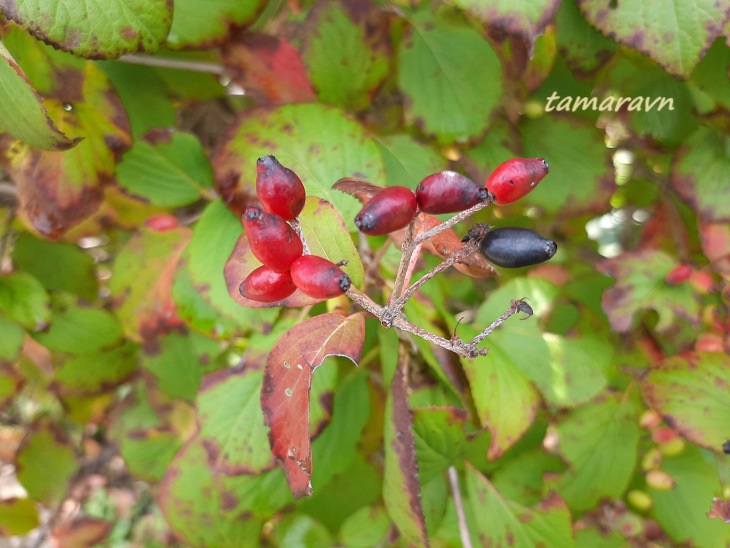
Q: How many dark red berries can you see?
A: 7